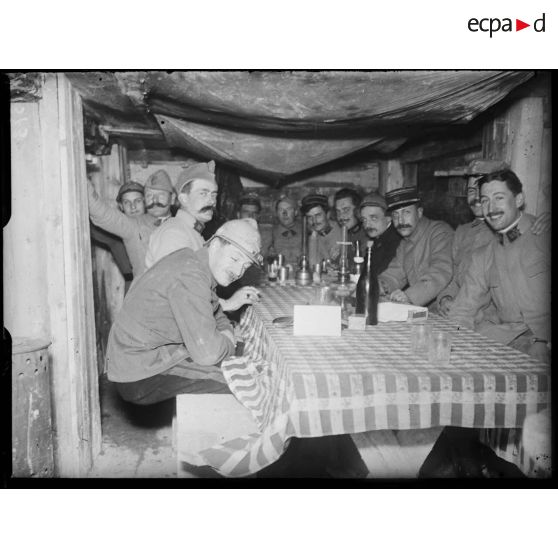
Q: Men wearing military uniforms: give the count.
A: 12